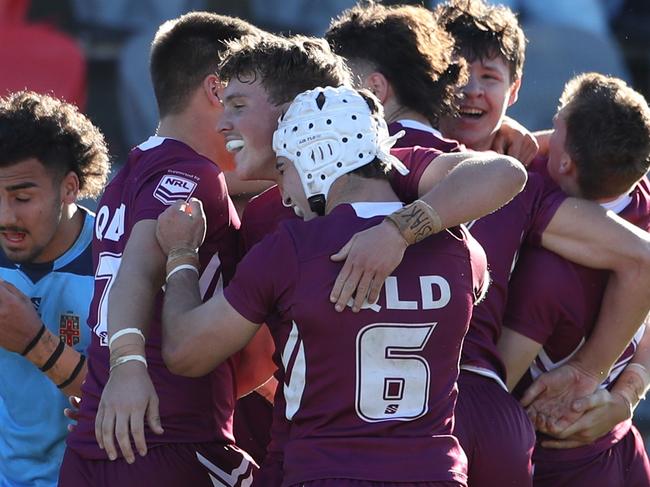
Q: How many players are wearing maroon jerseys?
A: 6